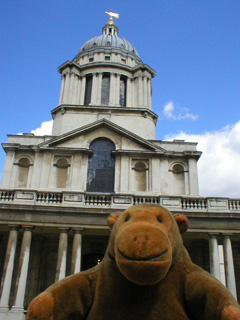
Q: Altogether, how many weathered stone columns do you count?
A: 6